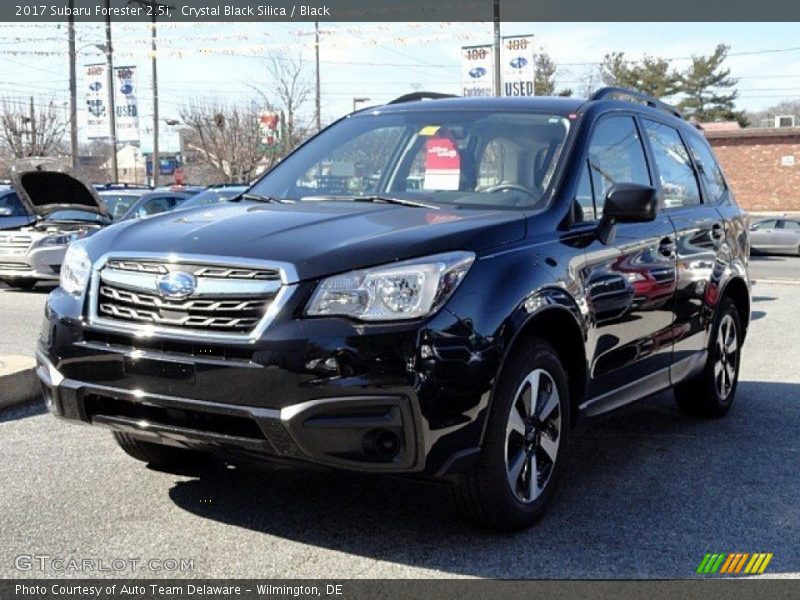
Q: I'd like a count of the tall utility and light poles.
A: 5